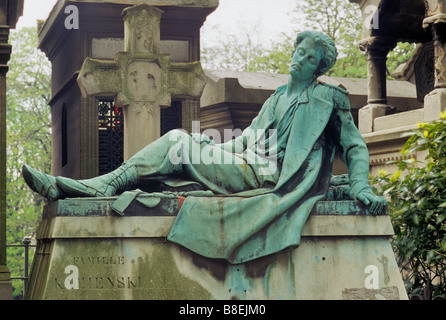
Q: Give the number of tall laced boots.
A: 2